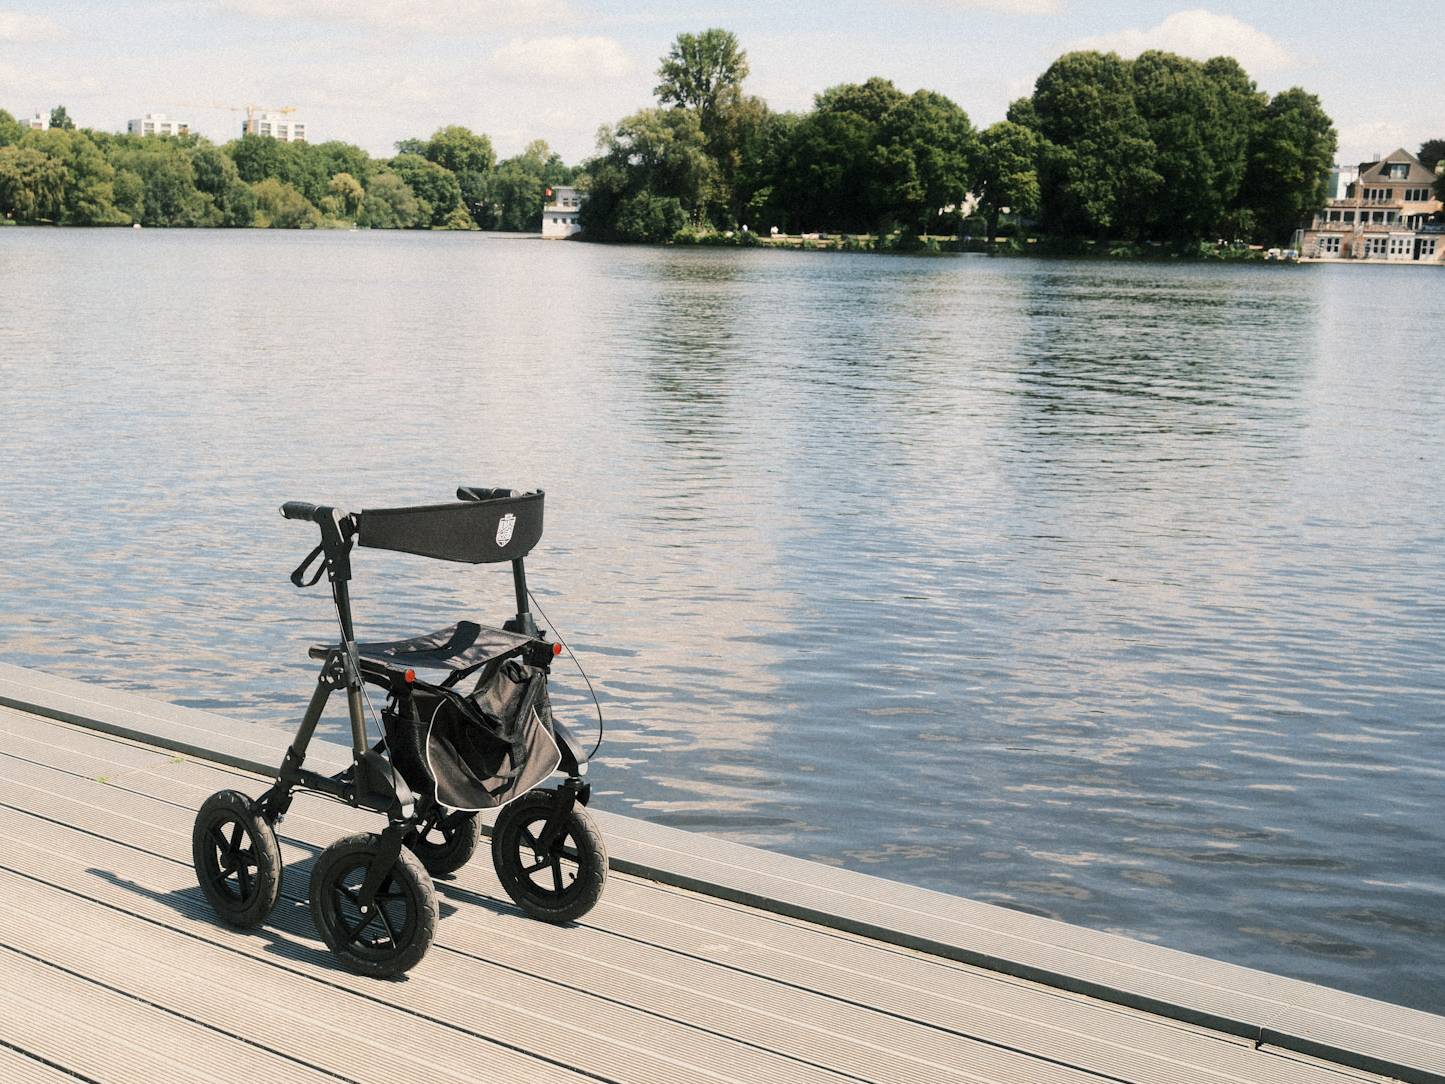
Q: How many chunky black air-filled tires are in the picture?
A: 4